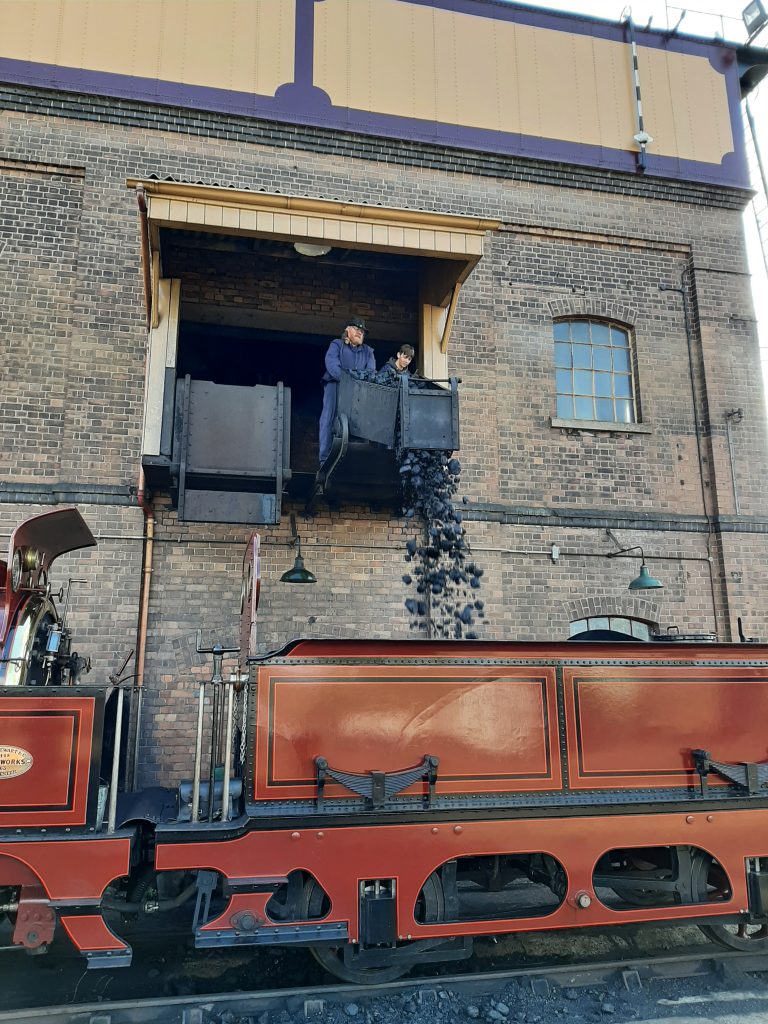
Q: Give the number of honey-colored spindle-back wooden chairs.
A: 0